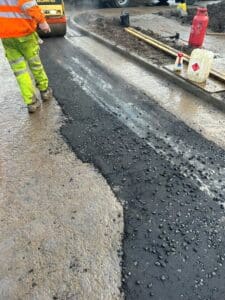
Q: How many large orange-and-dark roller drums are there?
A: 1